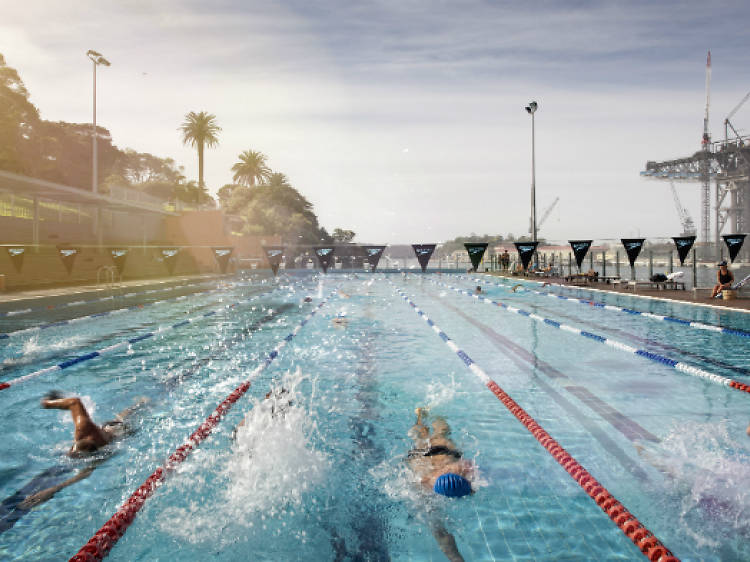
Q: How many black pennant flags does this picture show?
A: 15